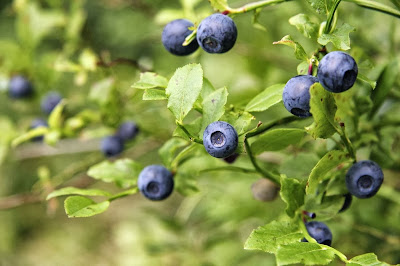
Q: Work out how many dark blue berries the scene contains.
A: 13